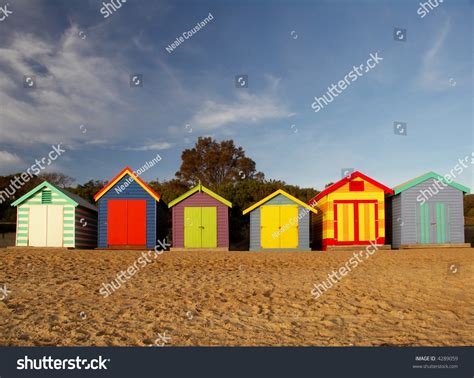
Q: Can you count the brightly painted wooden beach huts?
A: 6